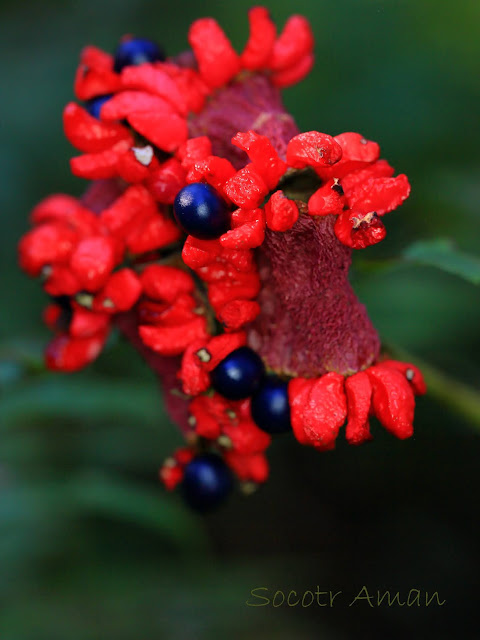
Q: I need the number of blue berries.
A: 6